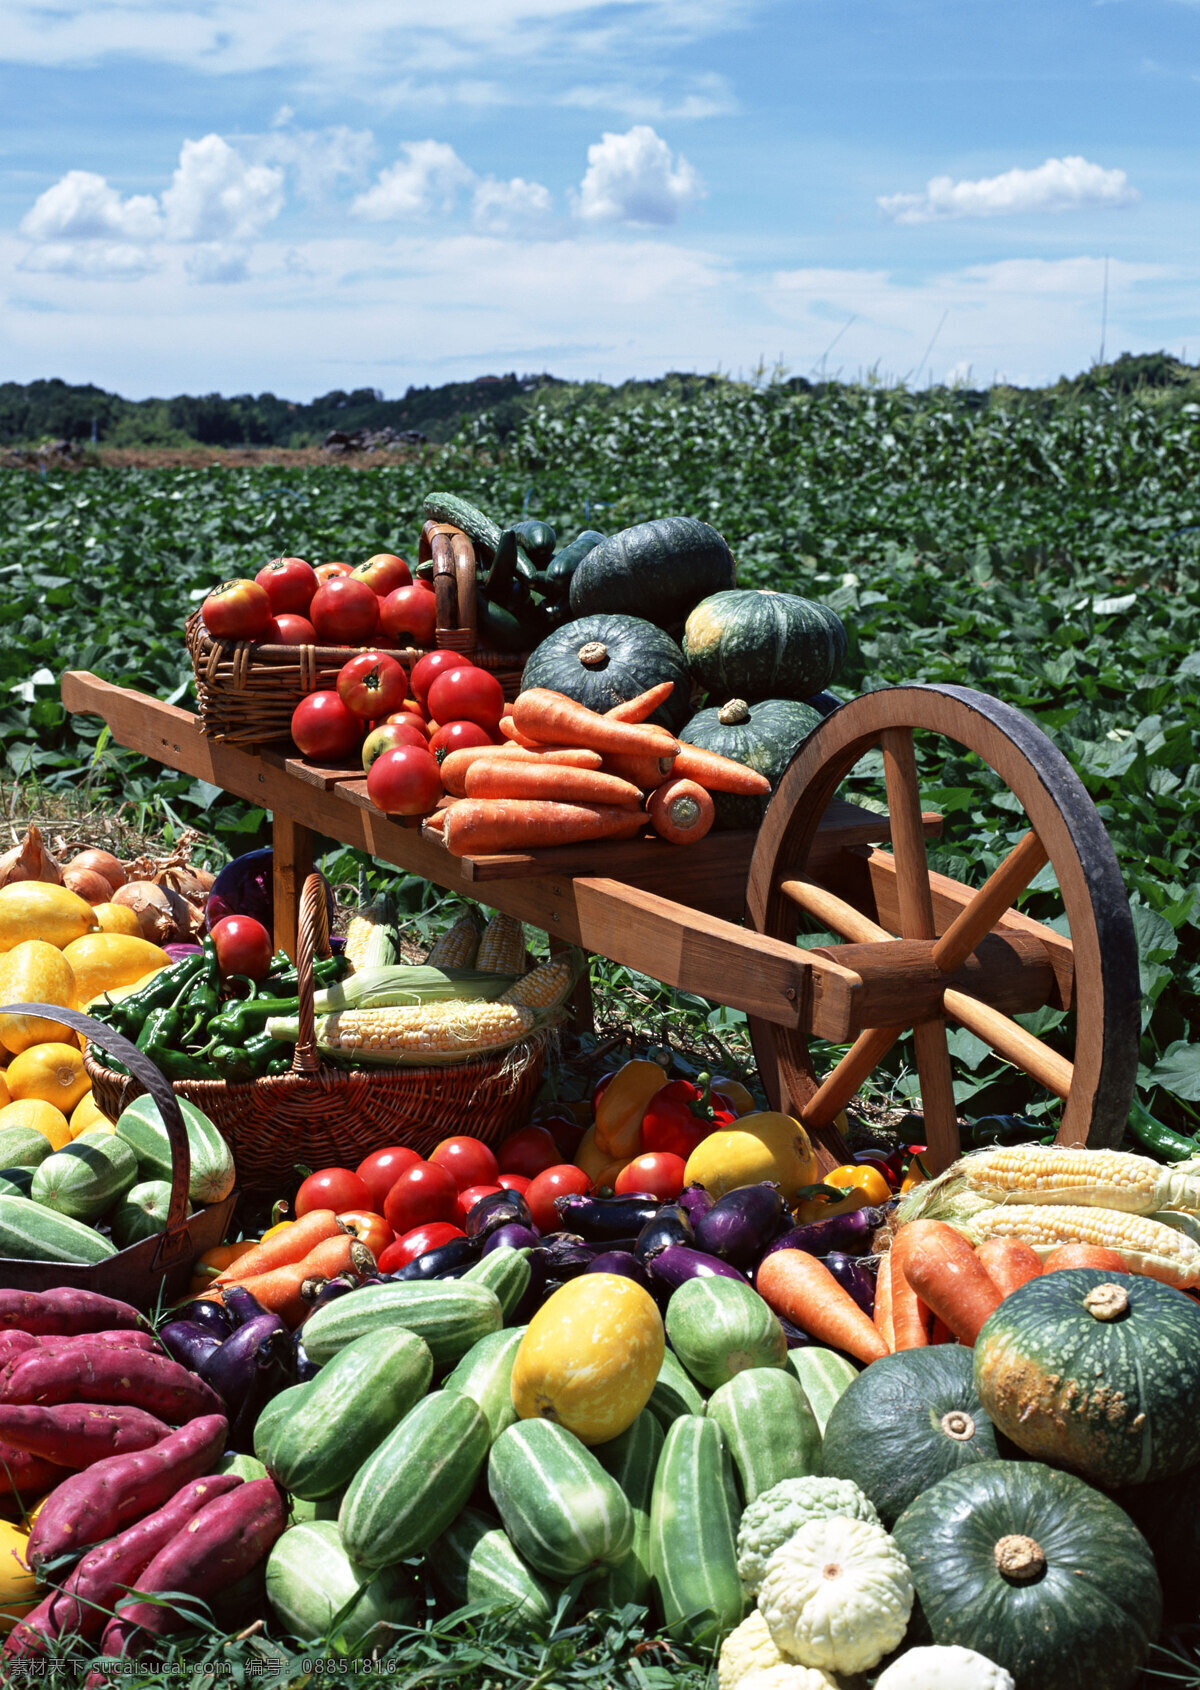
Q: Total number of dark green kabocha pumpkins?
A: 7